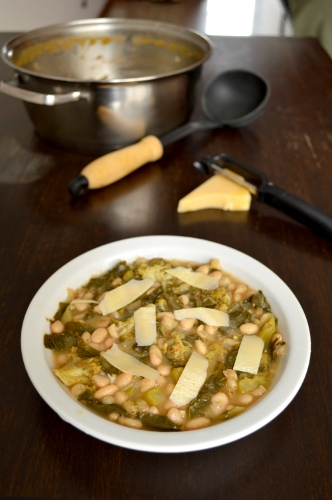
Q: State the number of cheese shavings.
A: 7